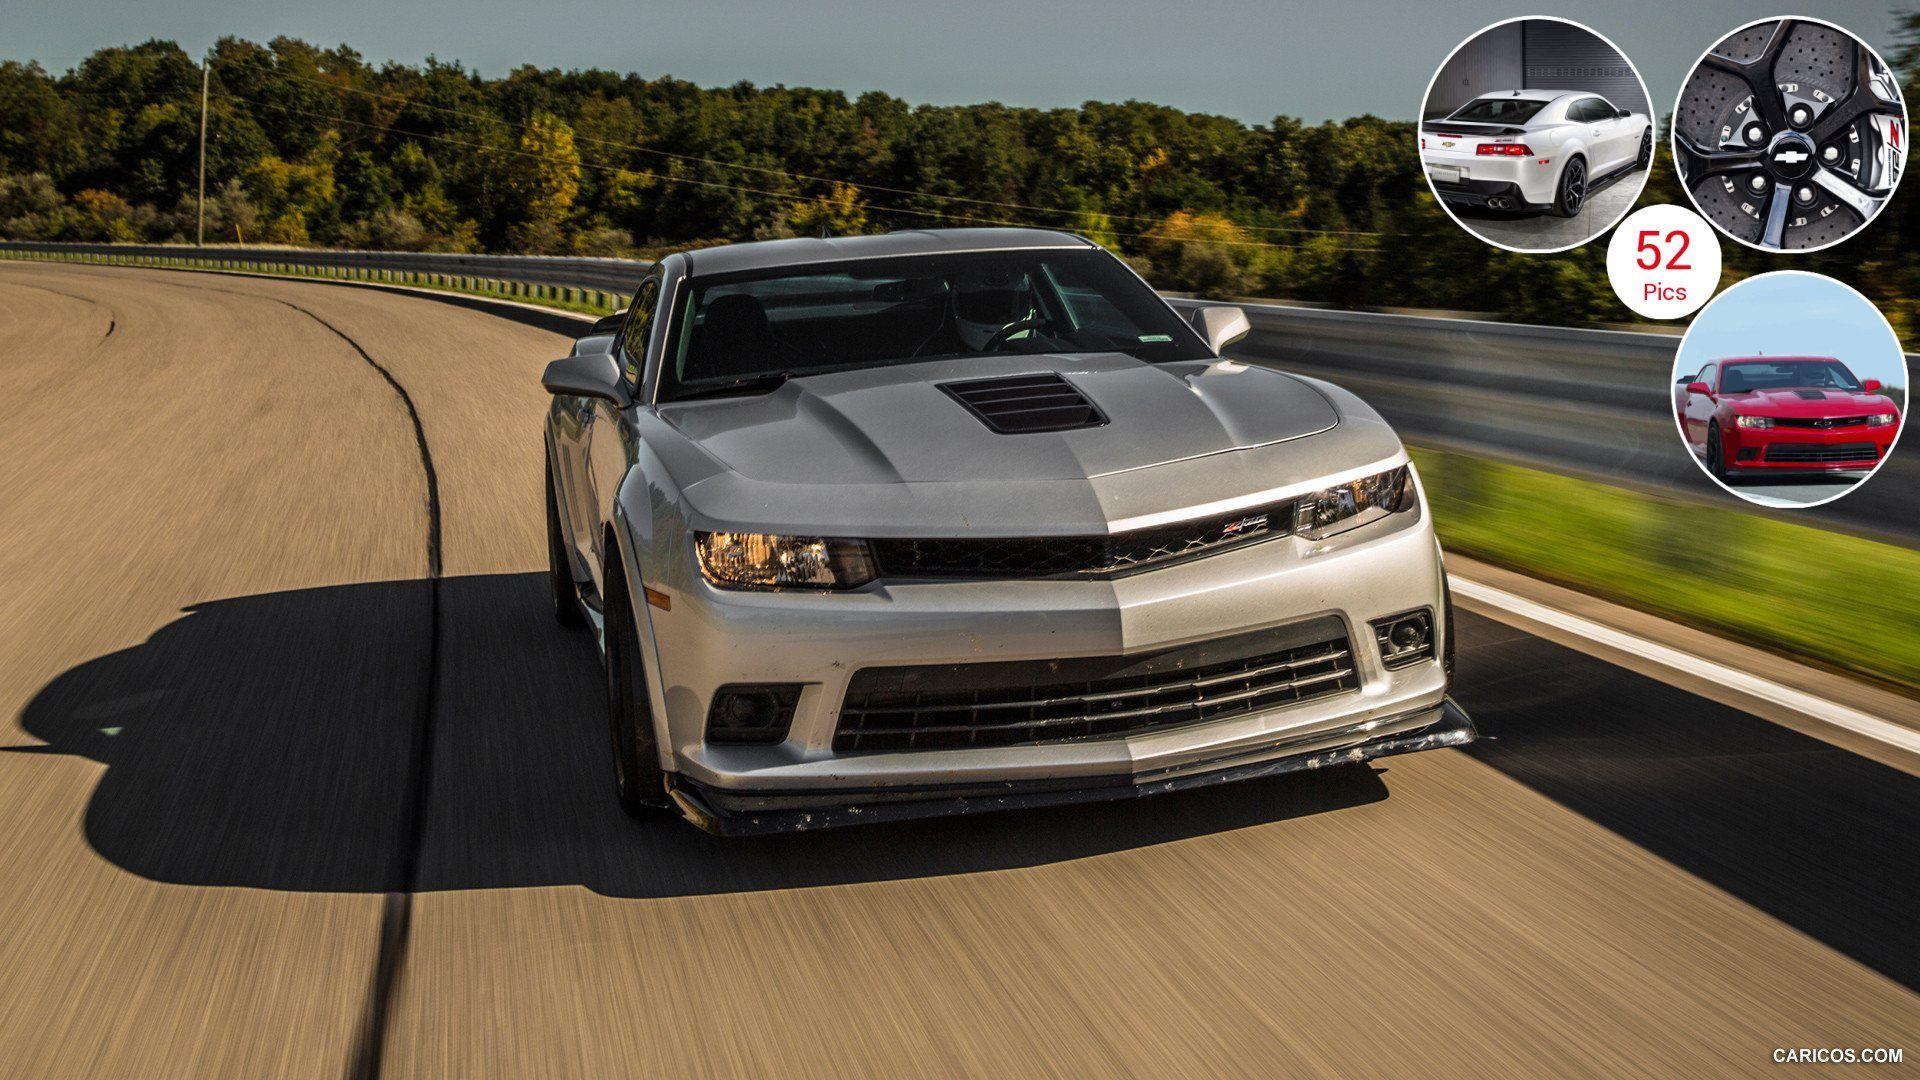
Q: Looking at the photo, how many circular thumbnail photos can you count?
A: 3